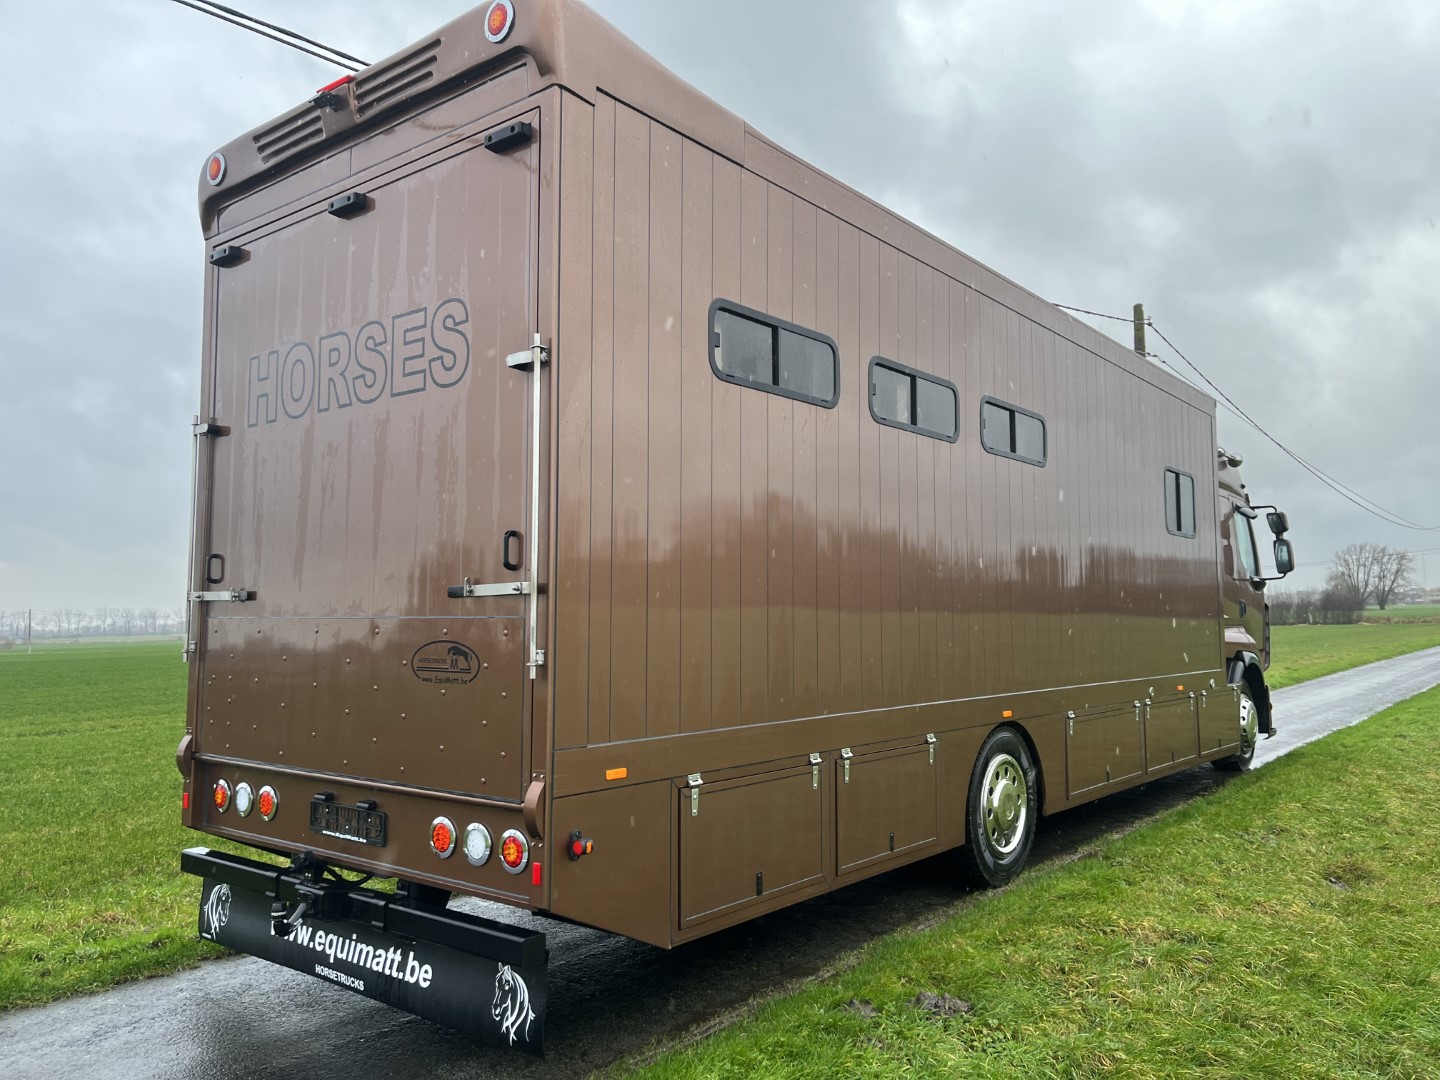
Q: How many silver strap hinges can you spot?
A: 10